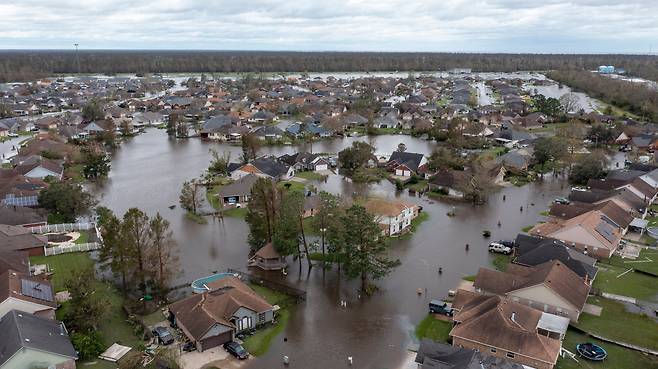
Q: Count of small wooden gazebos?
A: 1